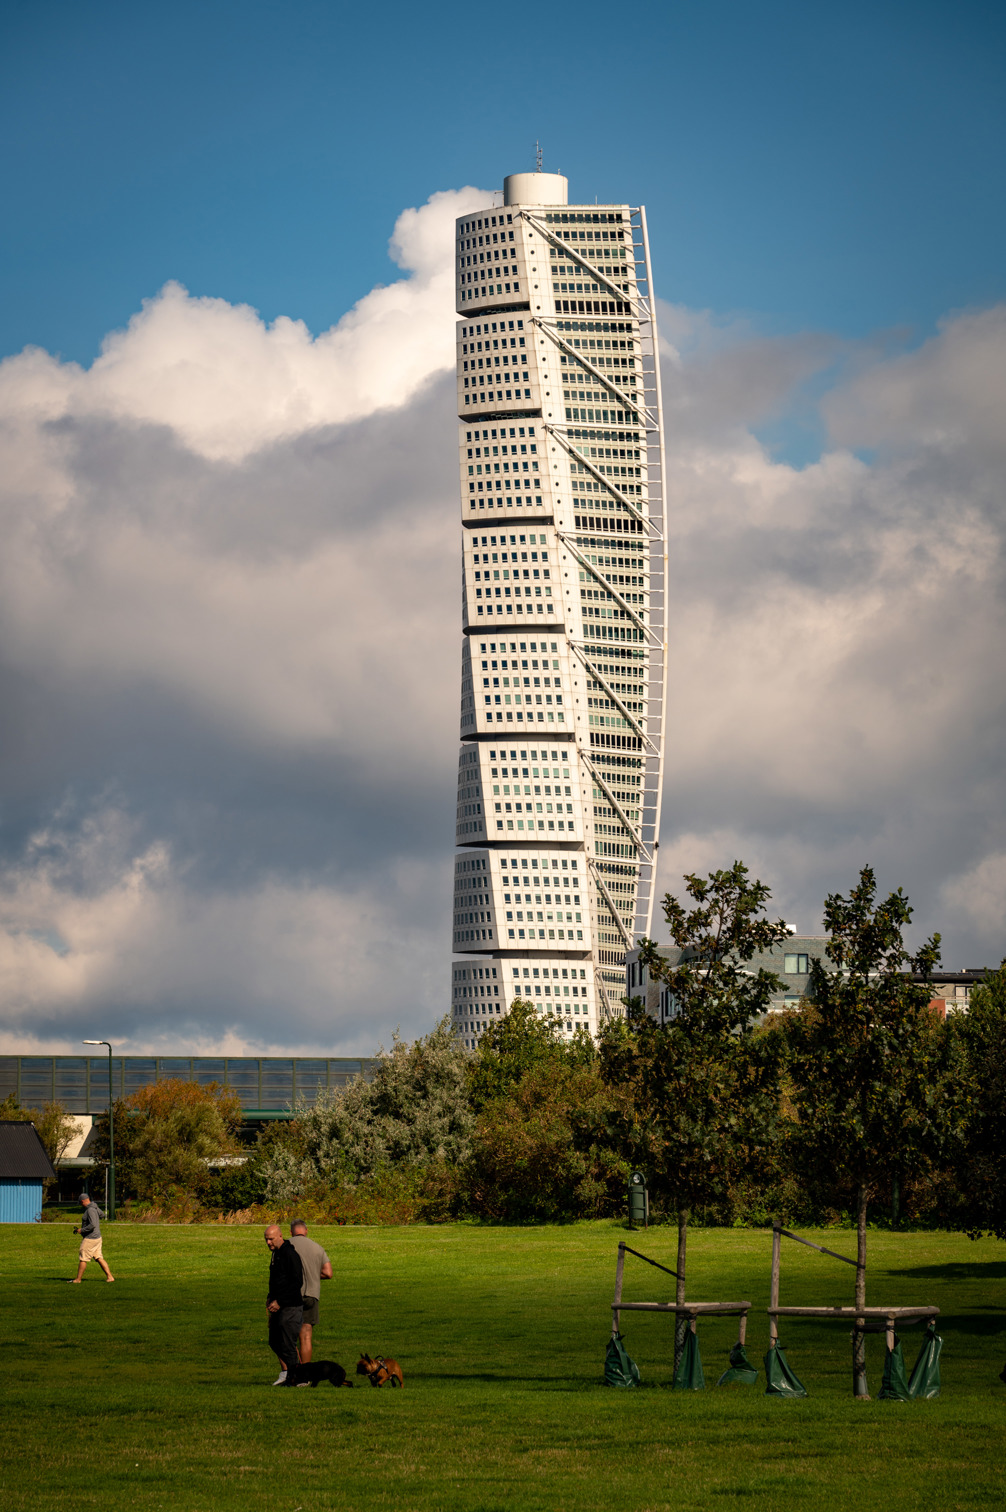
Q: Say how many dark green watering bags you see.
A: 6